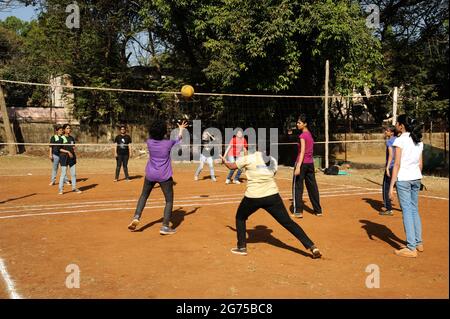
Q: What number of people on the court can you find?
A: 10